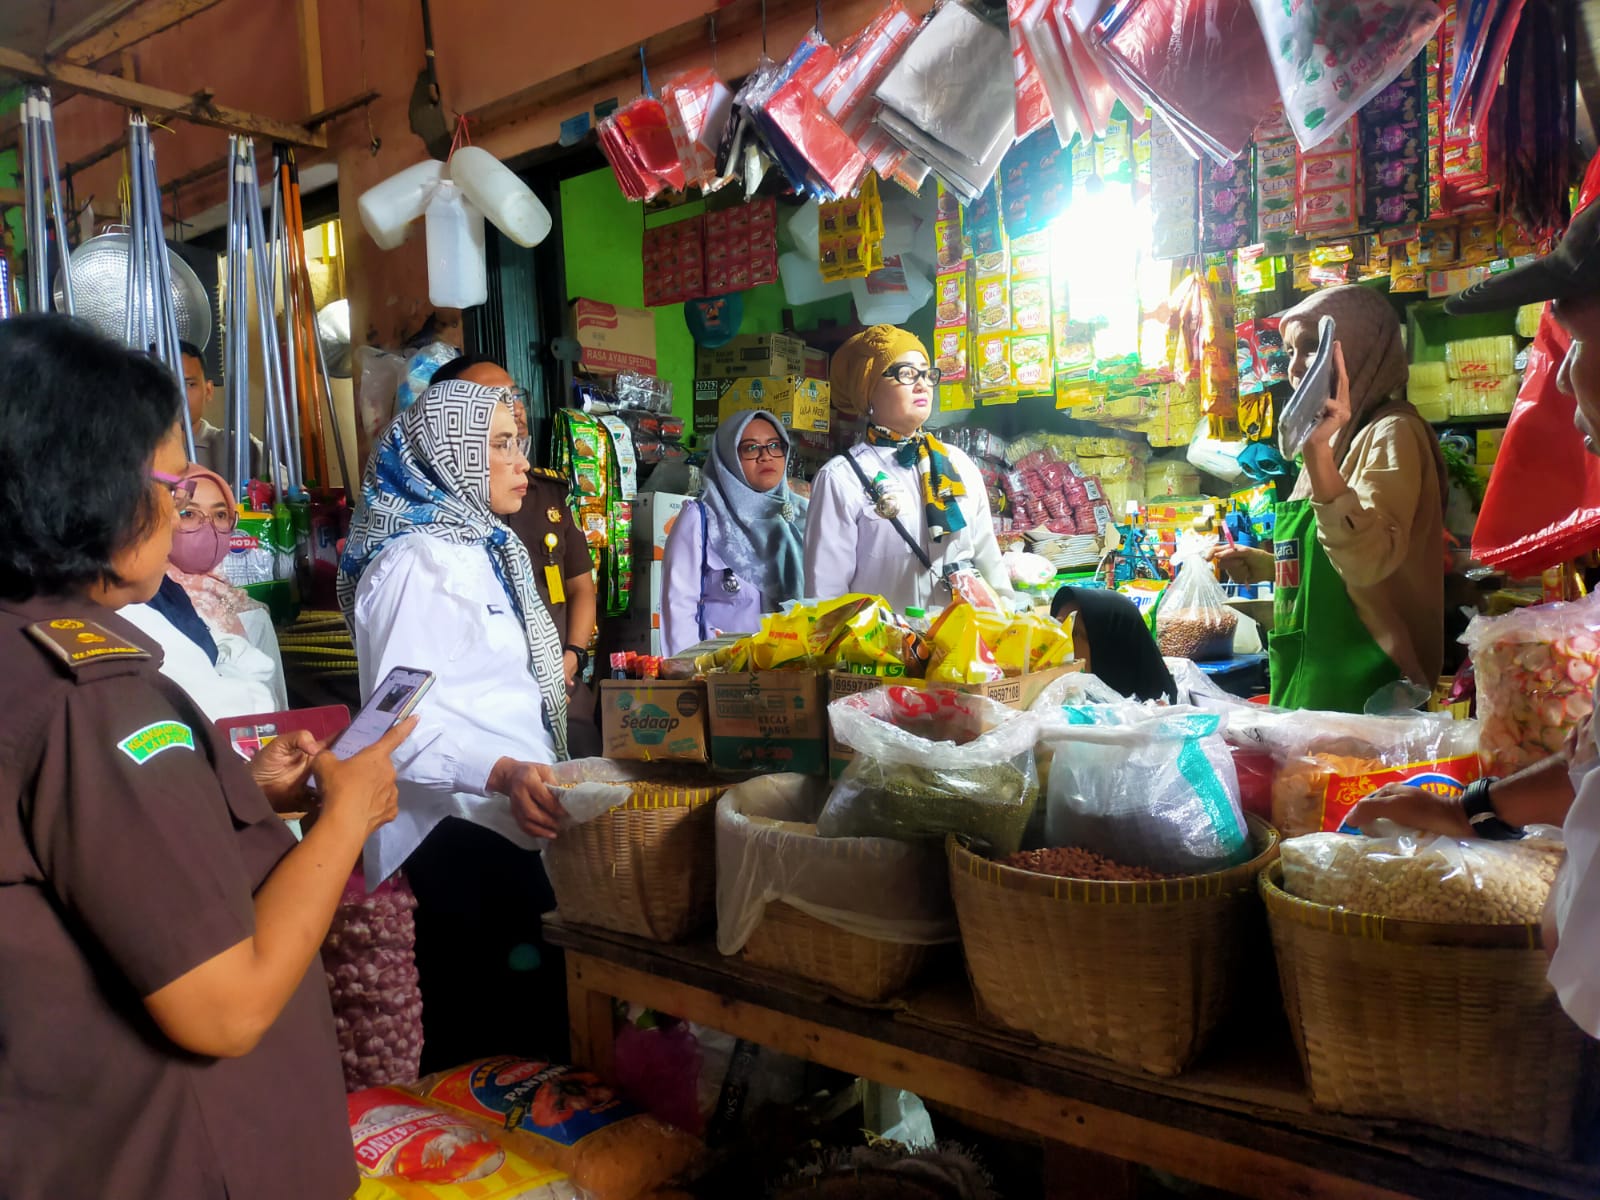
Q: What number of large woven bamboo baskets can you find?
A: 4